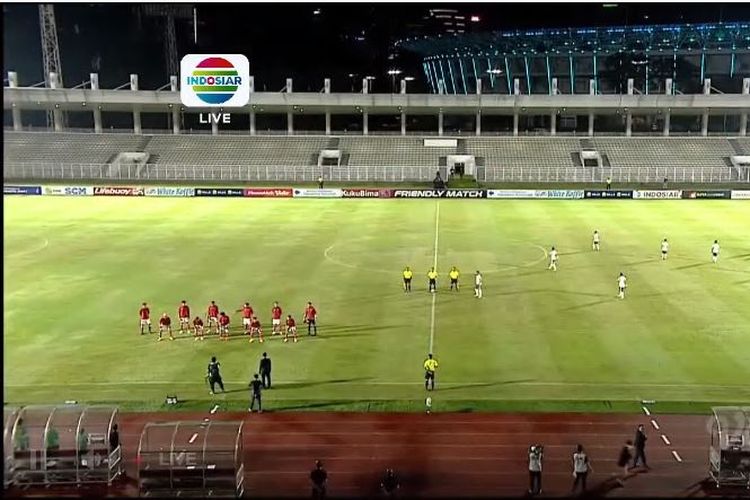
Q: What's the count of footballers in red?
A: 11